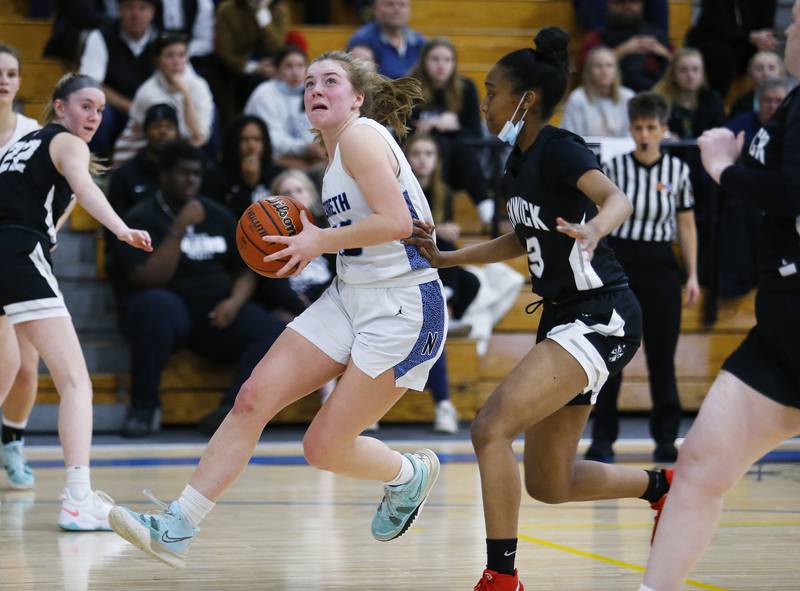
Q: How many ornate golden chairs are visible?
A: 0